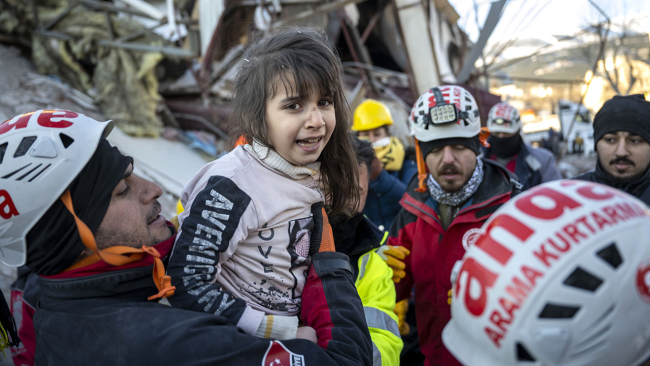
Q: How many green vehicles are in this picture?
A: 0